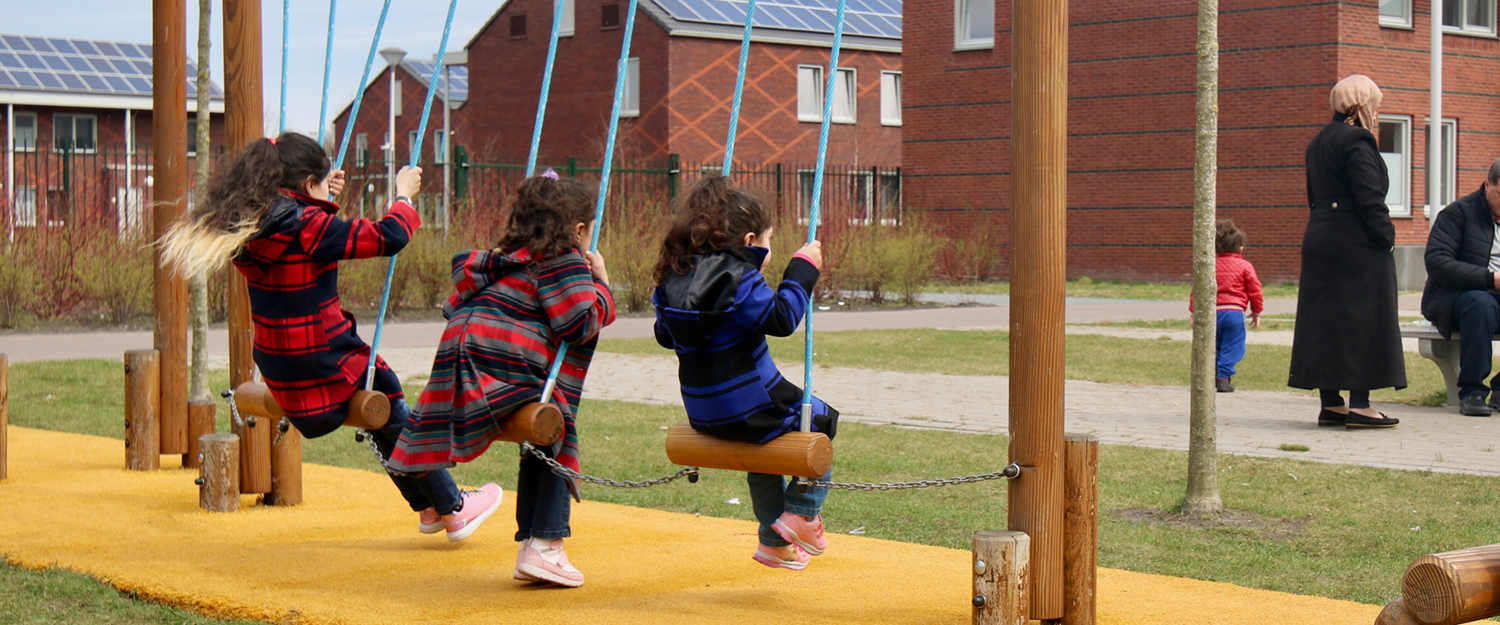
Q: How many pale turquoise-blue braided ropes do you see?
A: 8